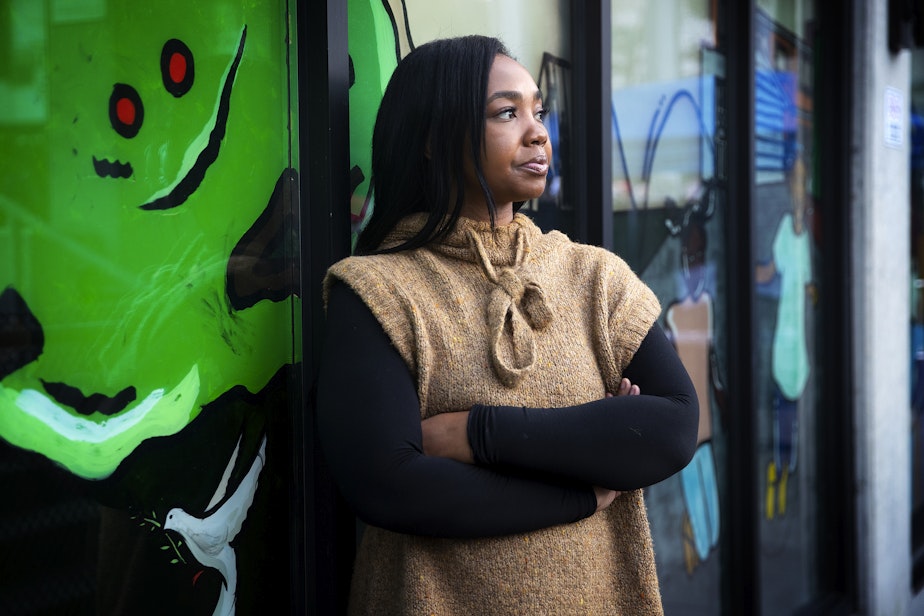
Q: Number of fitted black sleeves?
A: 2